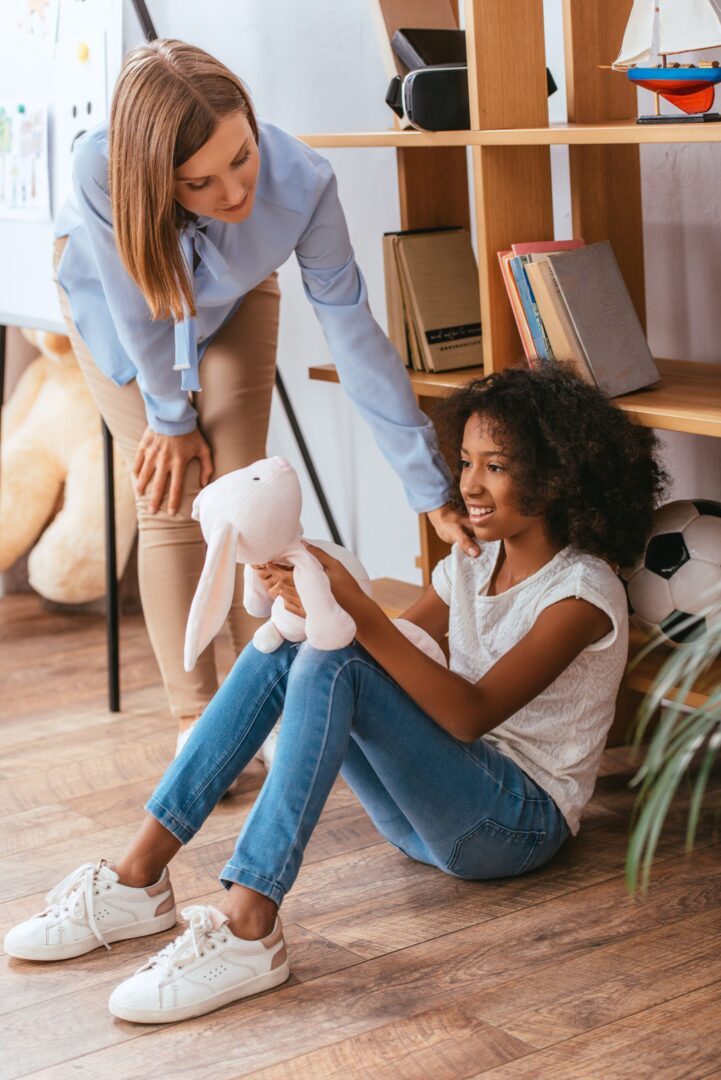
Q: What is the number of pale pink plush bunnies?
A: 1